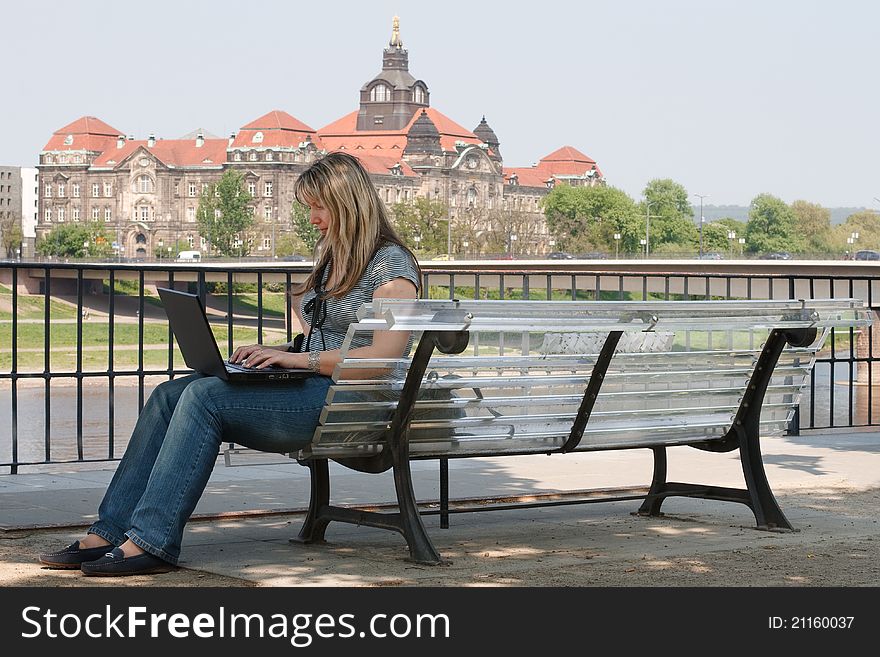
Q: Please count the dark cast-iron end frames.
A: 2